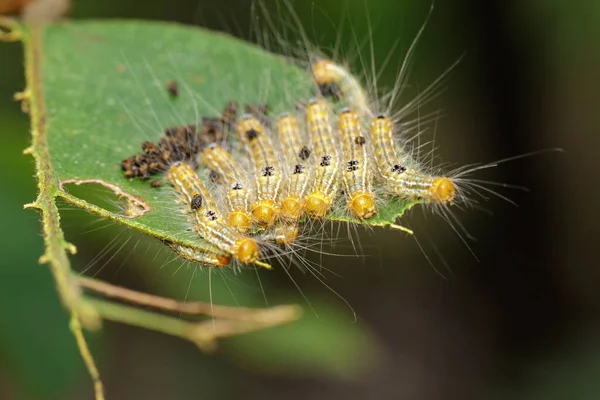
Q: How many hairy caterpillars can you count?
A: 10